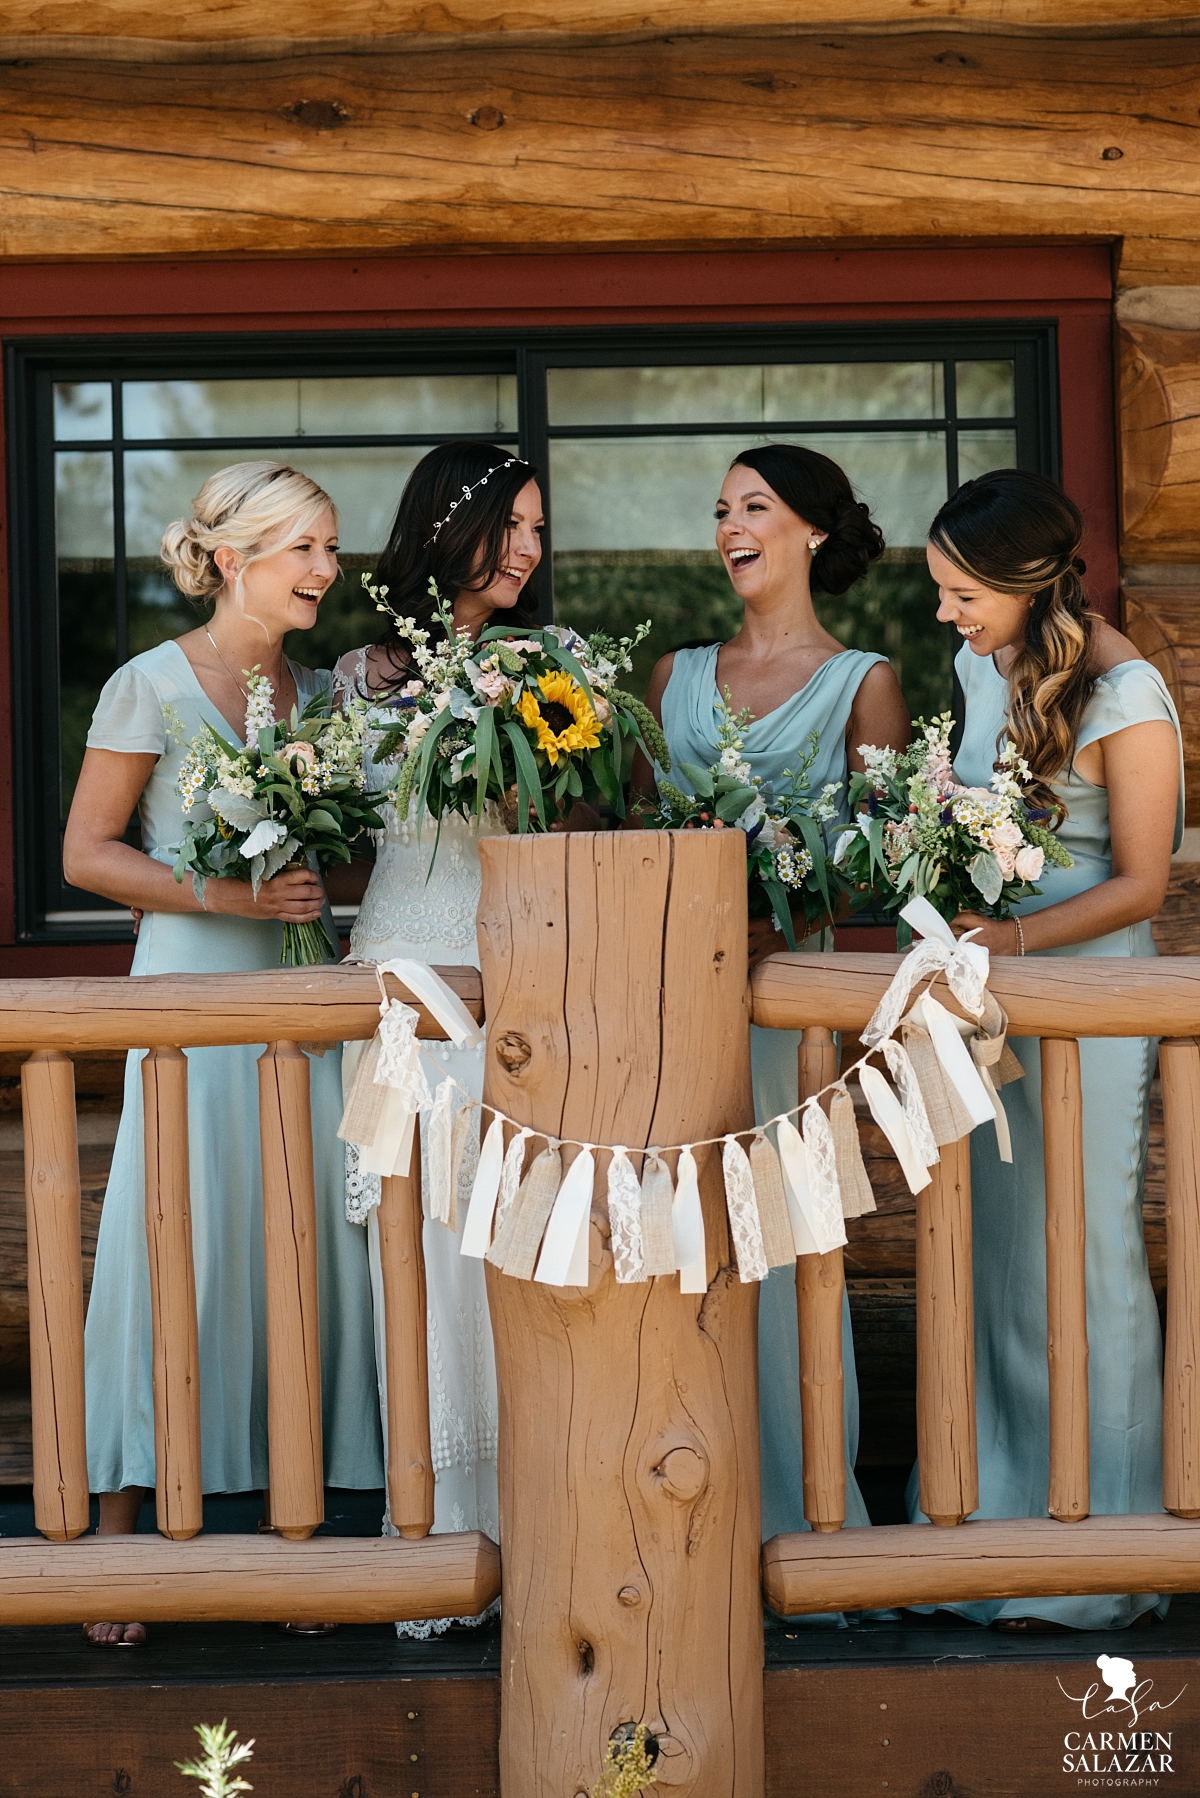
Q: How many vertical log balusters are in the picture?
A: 8